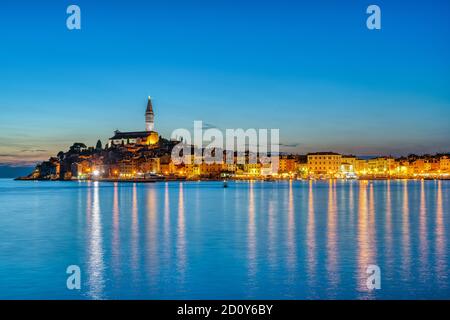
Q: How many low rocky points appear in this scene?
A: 1